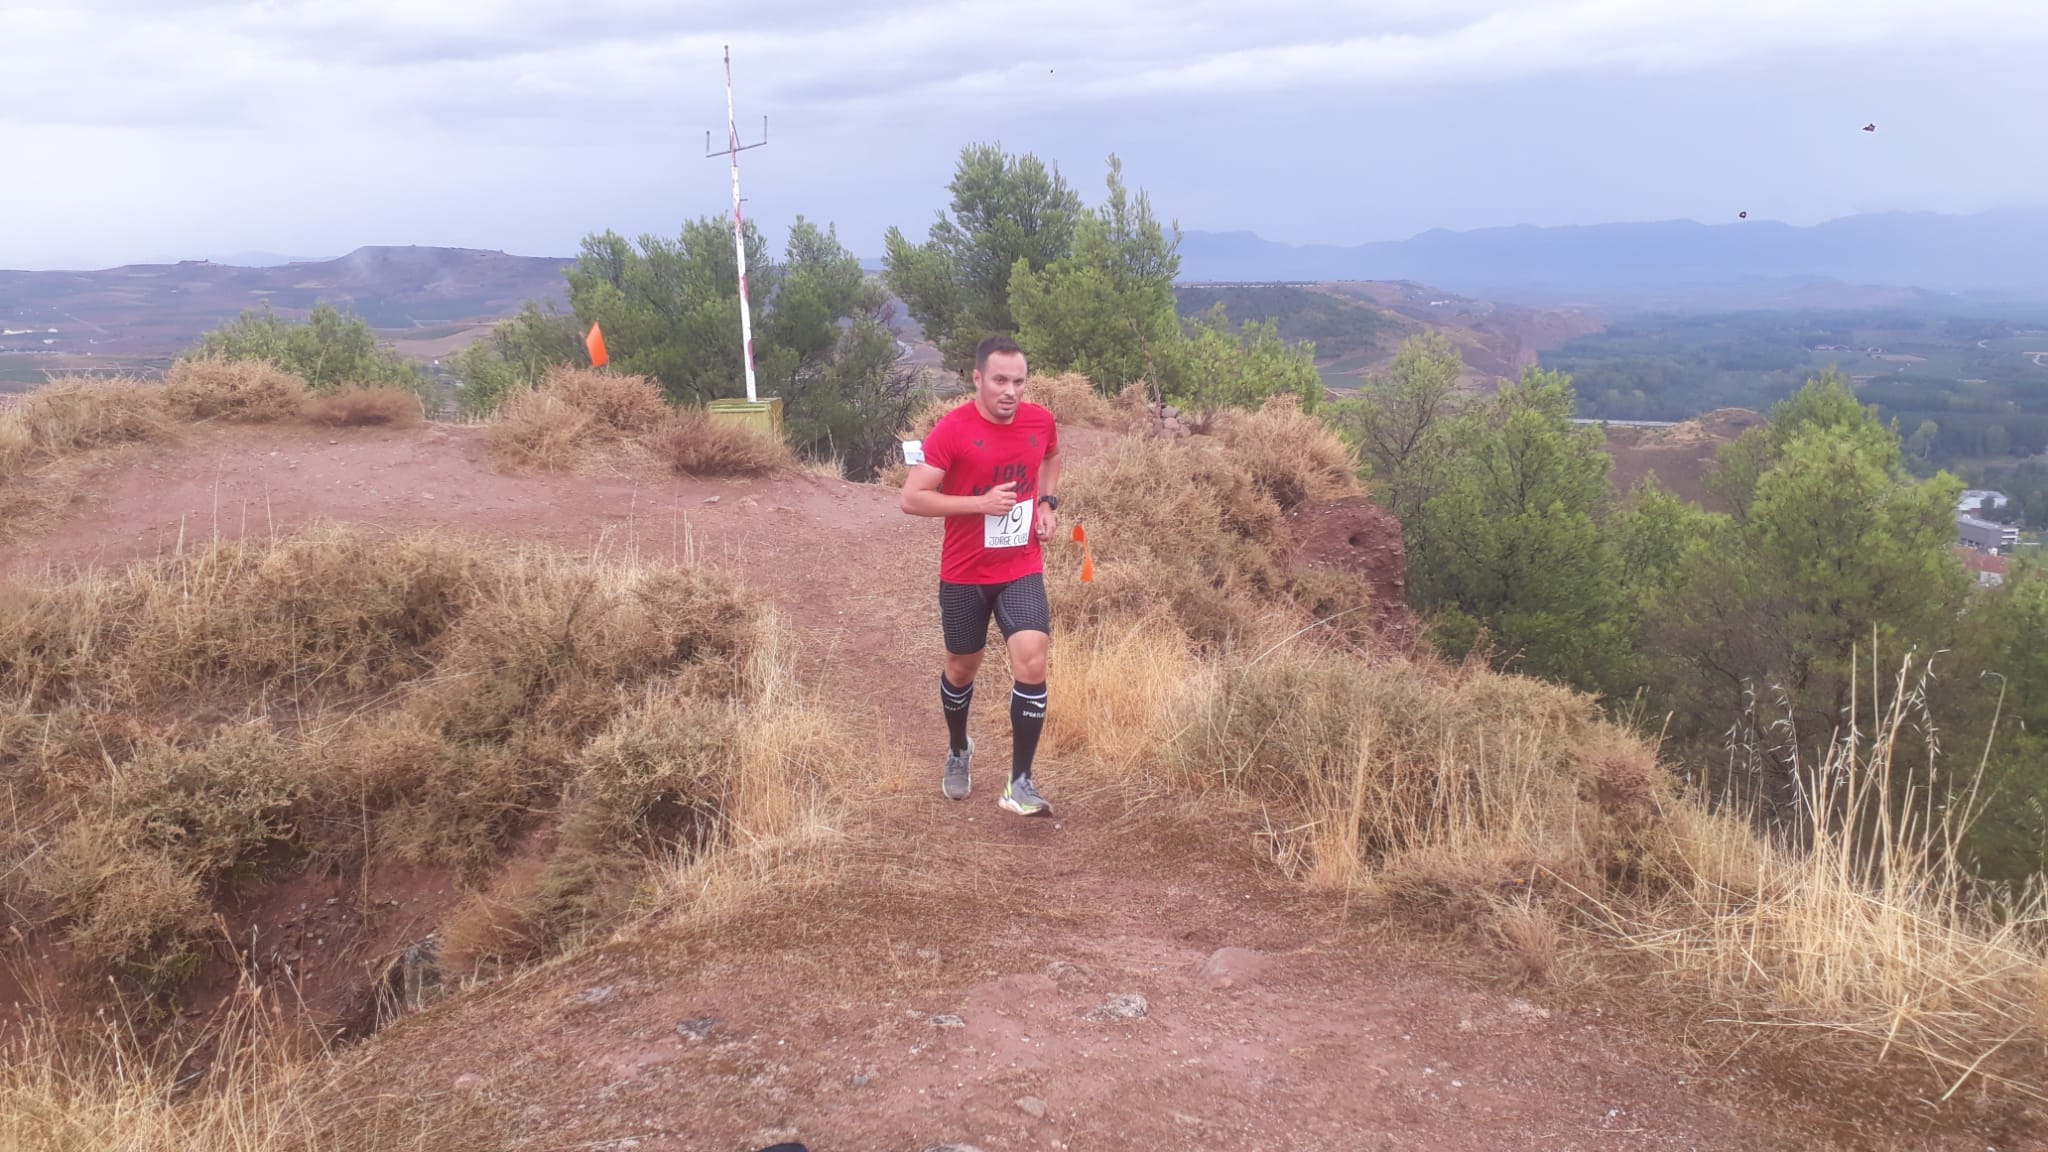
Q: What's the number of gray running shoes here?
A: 2